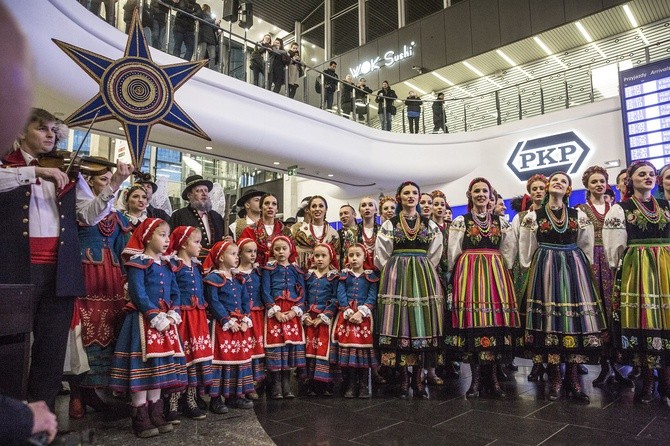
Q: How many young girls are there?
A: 7